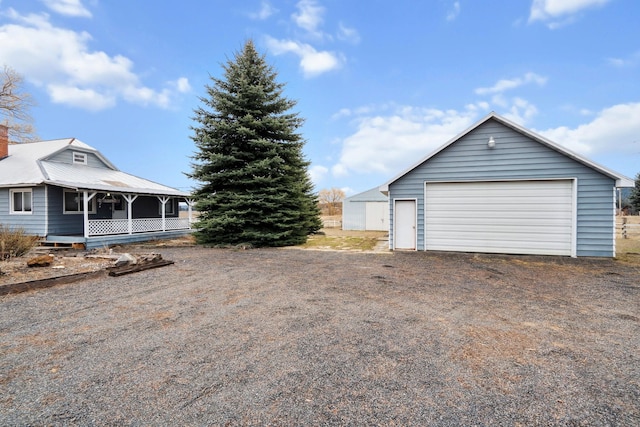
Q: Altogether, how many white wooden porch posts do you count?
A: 4